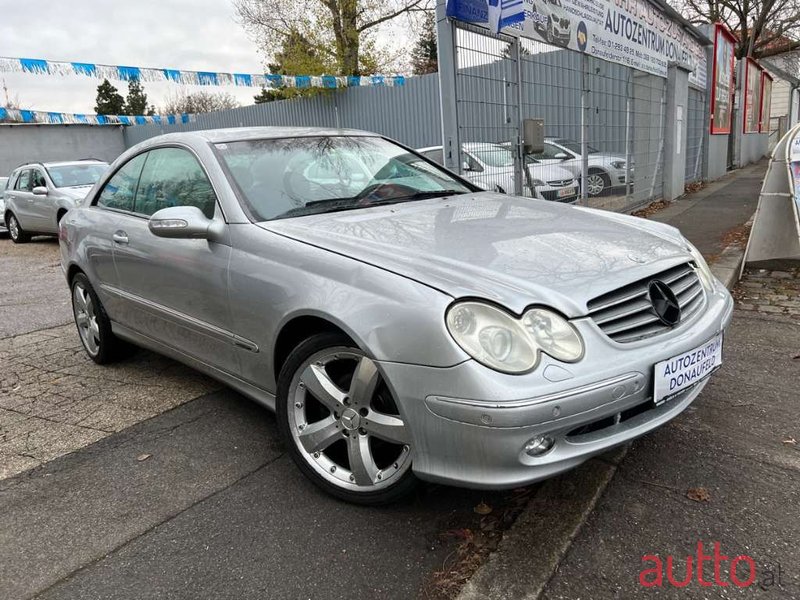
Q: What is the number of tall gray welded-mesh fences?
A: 1